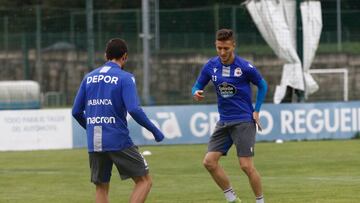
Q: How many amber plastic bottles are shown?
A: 0